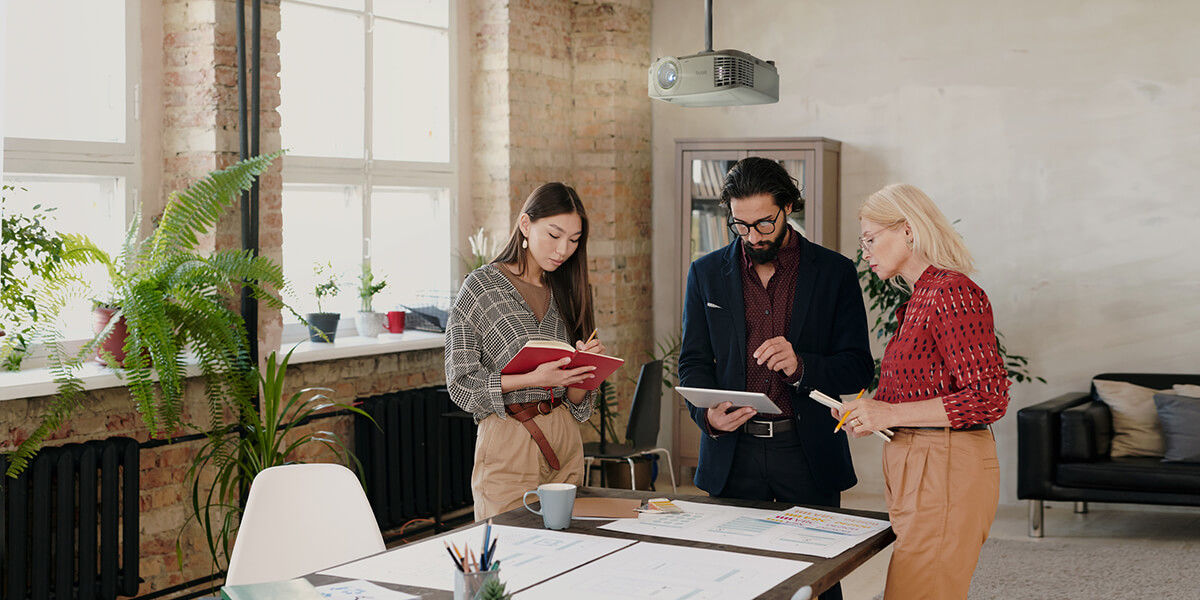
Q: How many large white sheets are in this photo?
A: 3